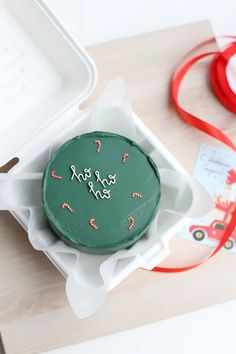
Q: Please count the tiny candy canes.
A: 7